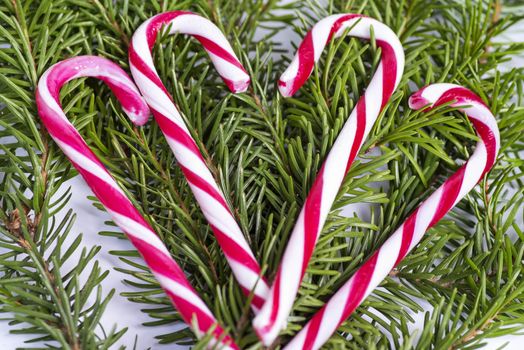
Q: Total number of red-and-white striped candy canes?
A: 4